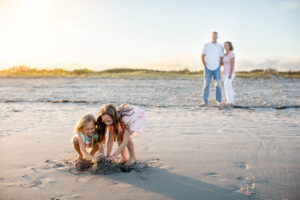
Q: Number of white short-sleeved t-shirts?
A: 1